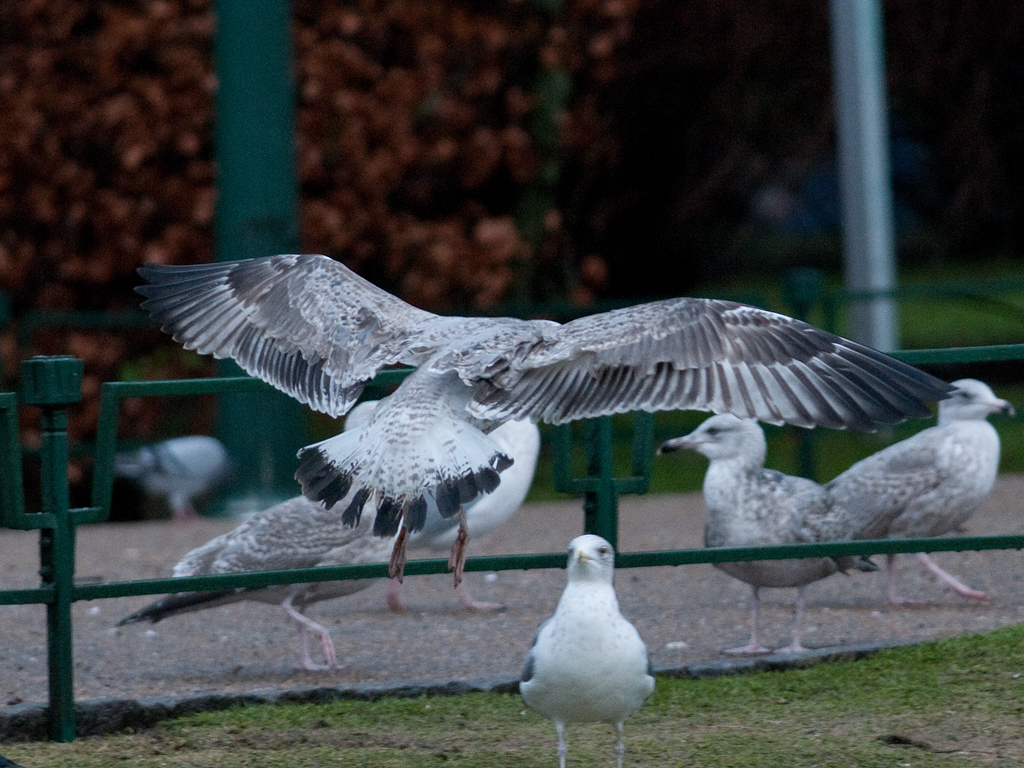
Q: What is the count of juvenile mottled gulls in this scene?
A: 4